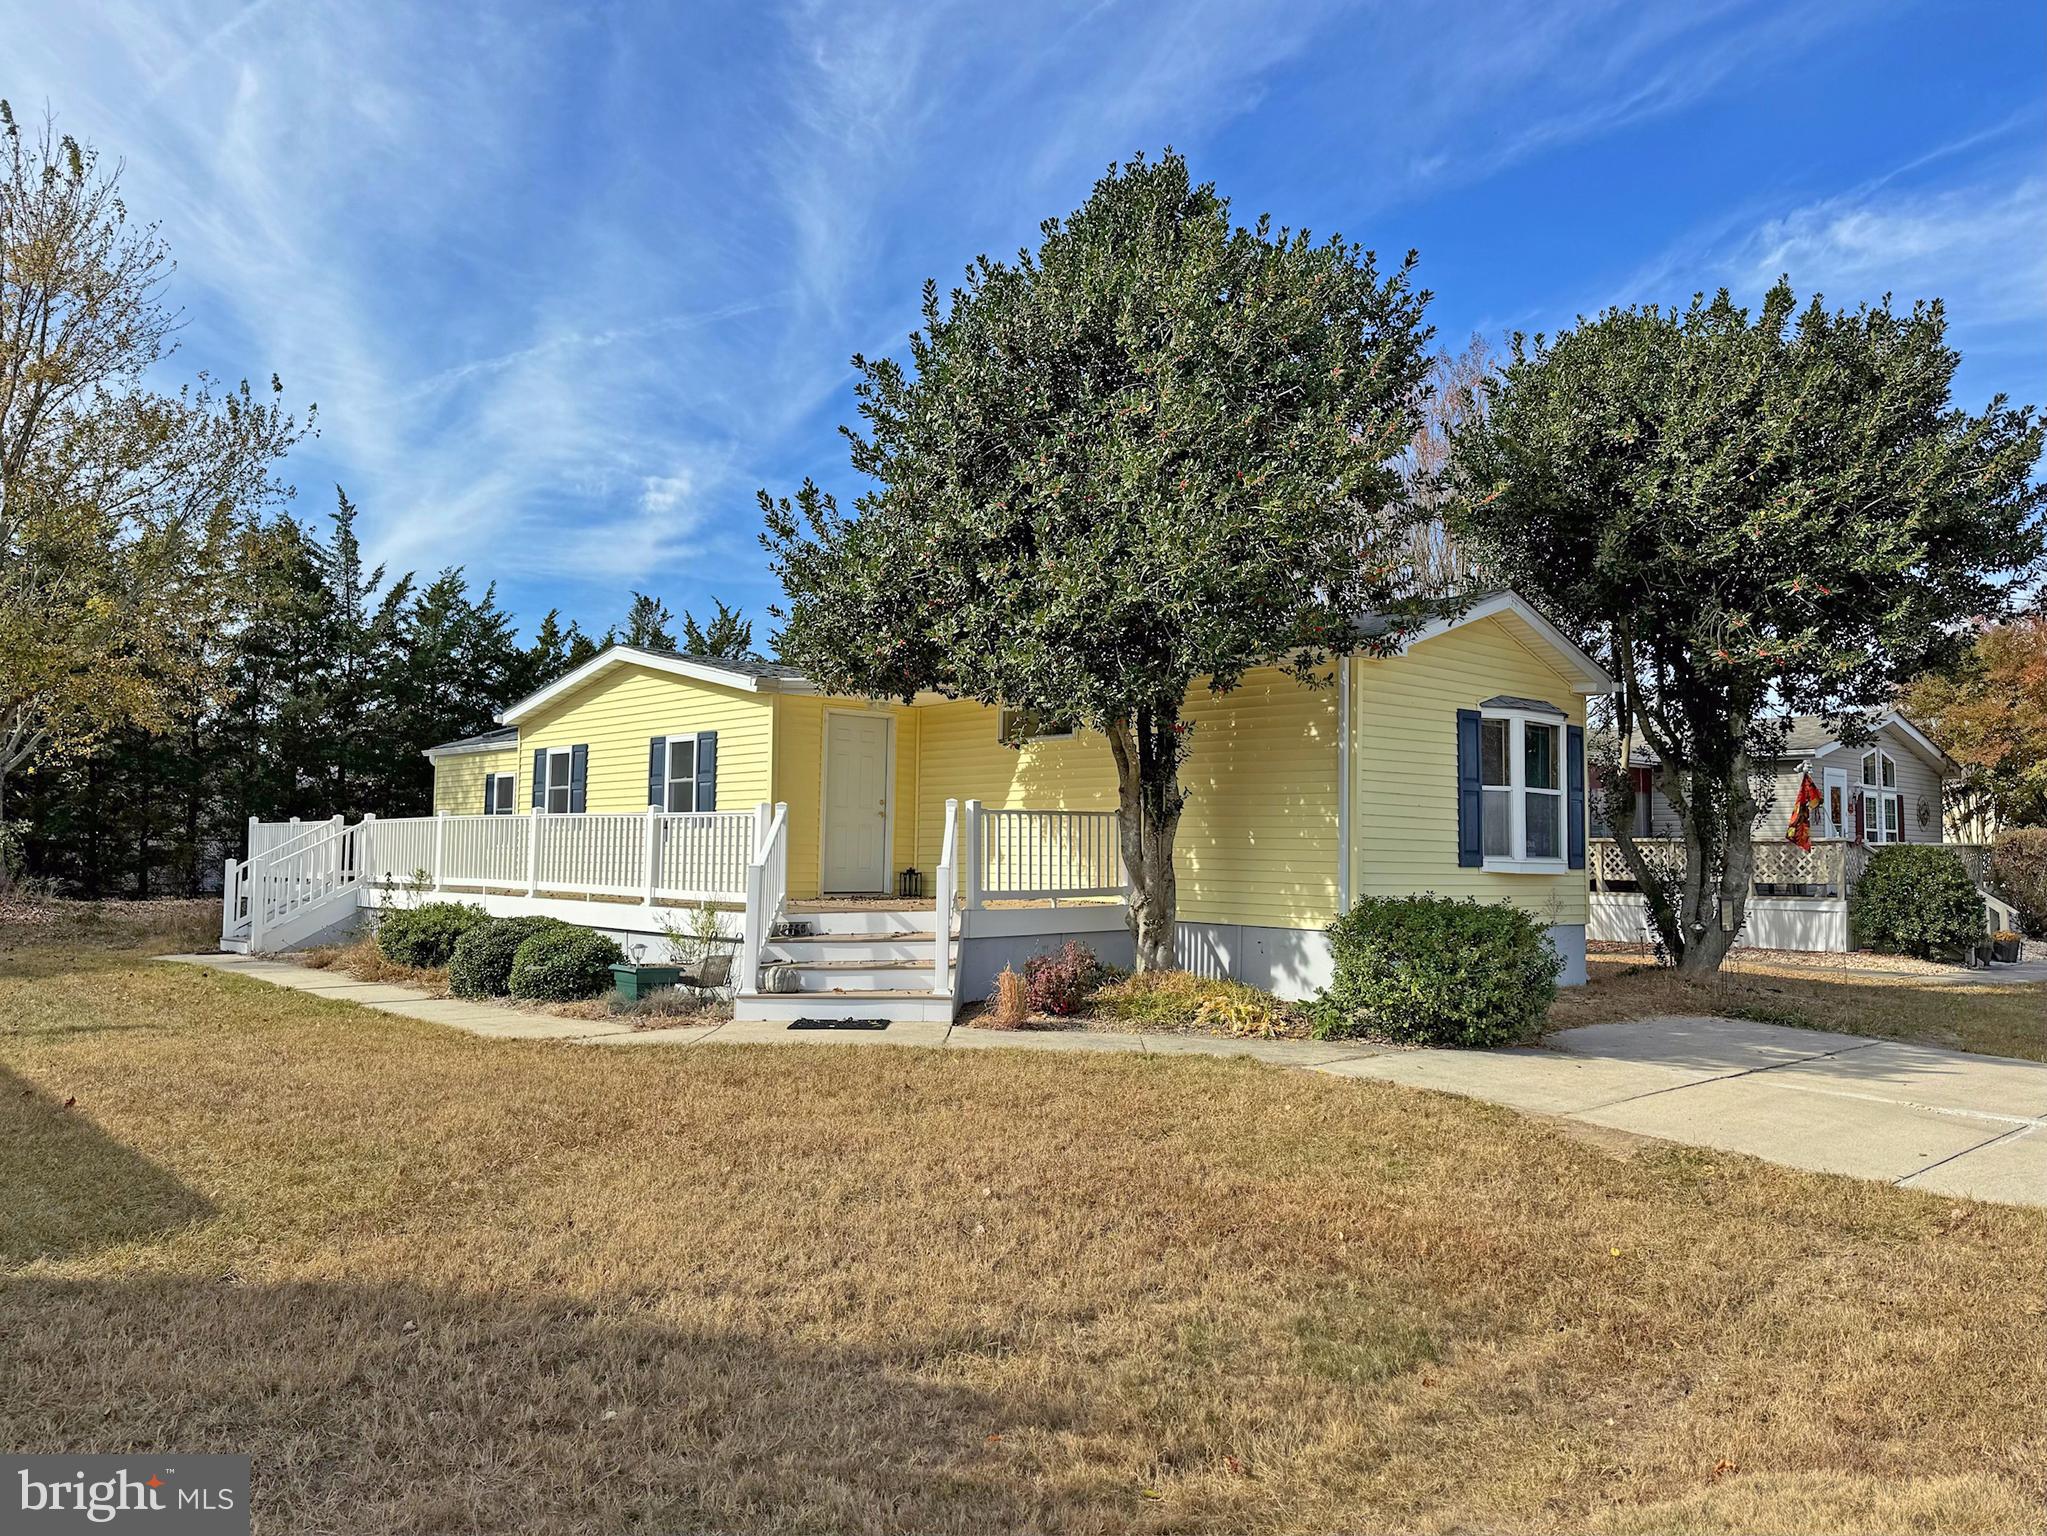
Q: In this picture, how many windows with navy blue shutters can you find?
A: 4